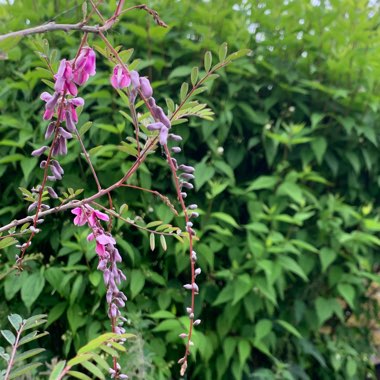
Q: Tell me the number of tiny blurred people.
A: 0